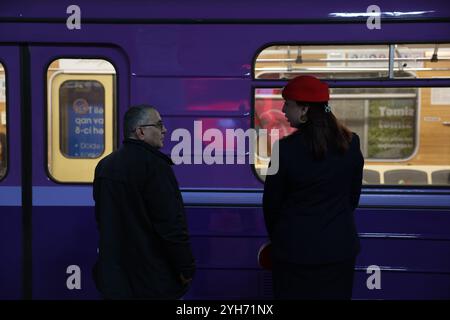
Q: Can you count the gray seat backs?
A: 3